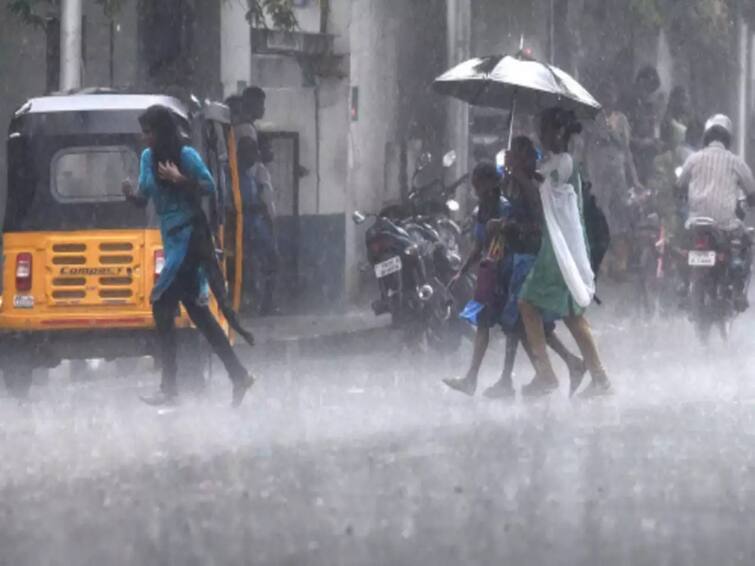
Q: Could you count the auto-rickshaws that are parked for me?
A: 1